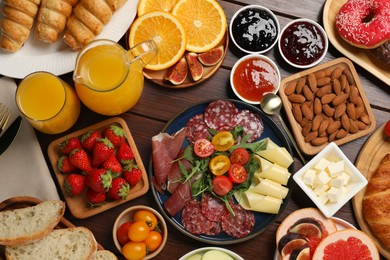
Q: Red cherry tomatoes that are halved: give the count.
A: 4